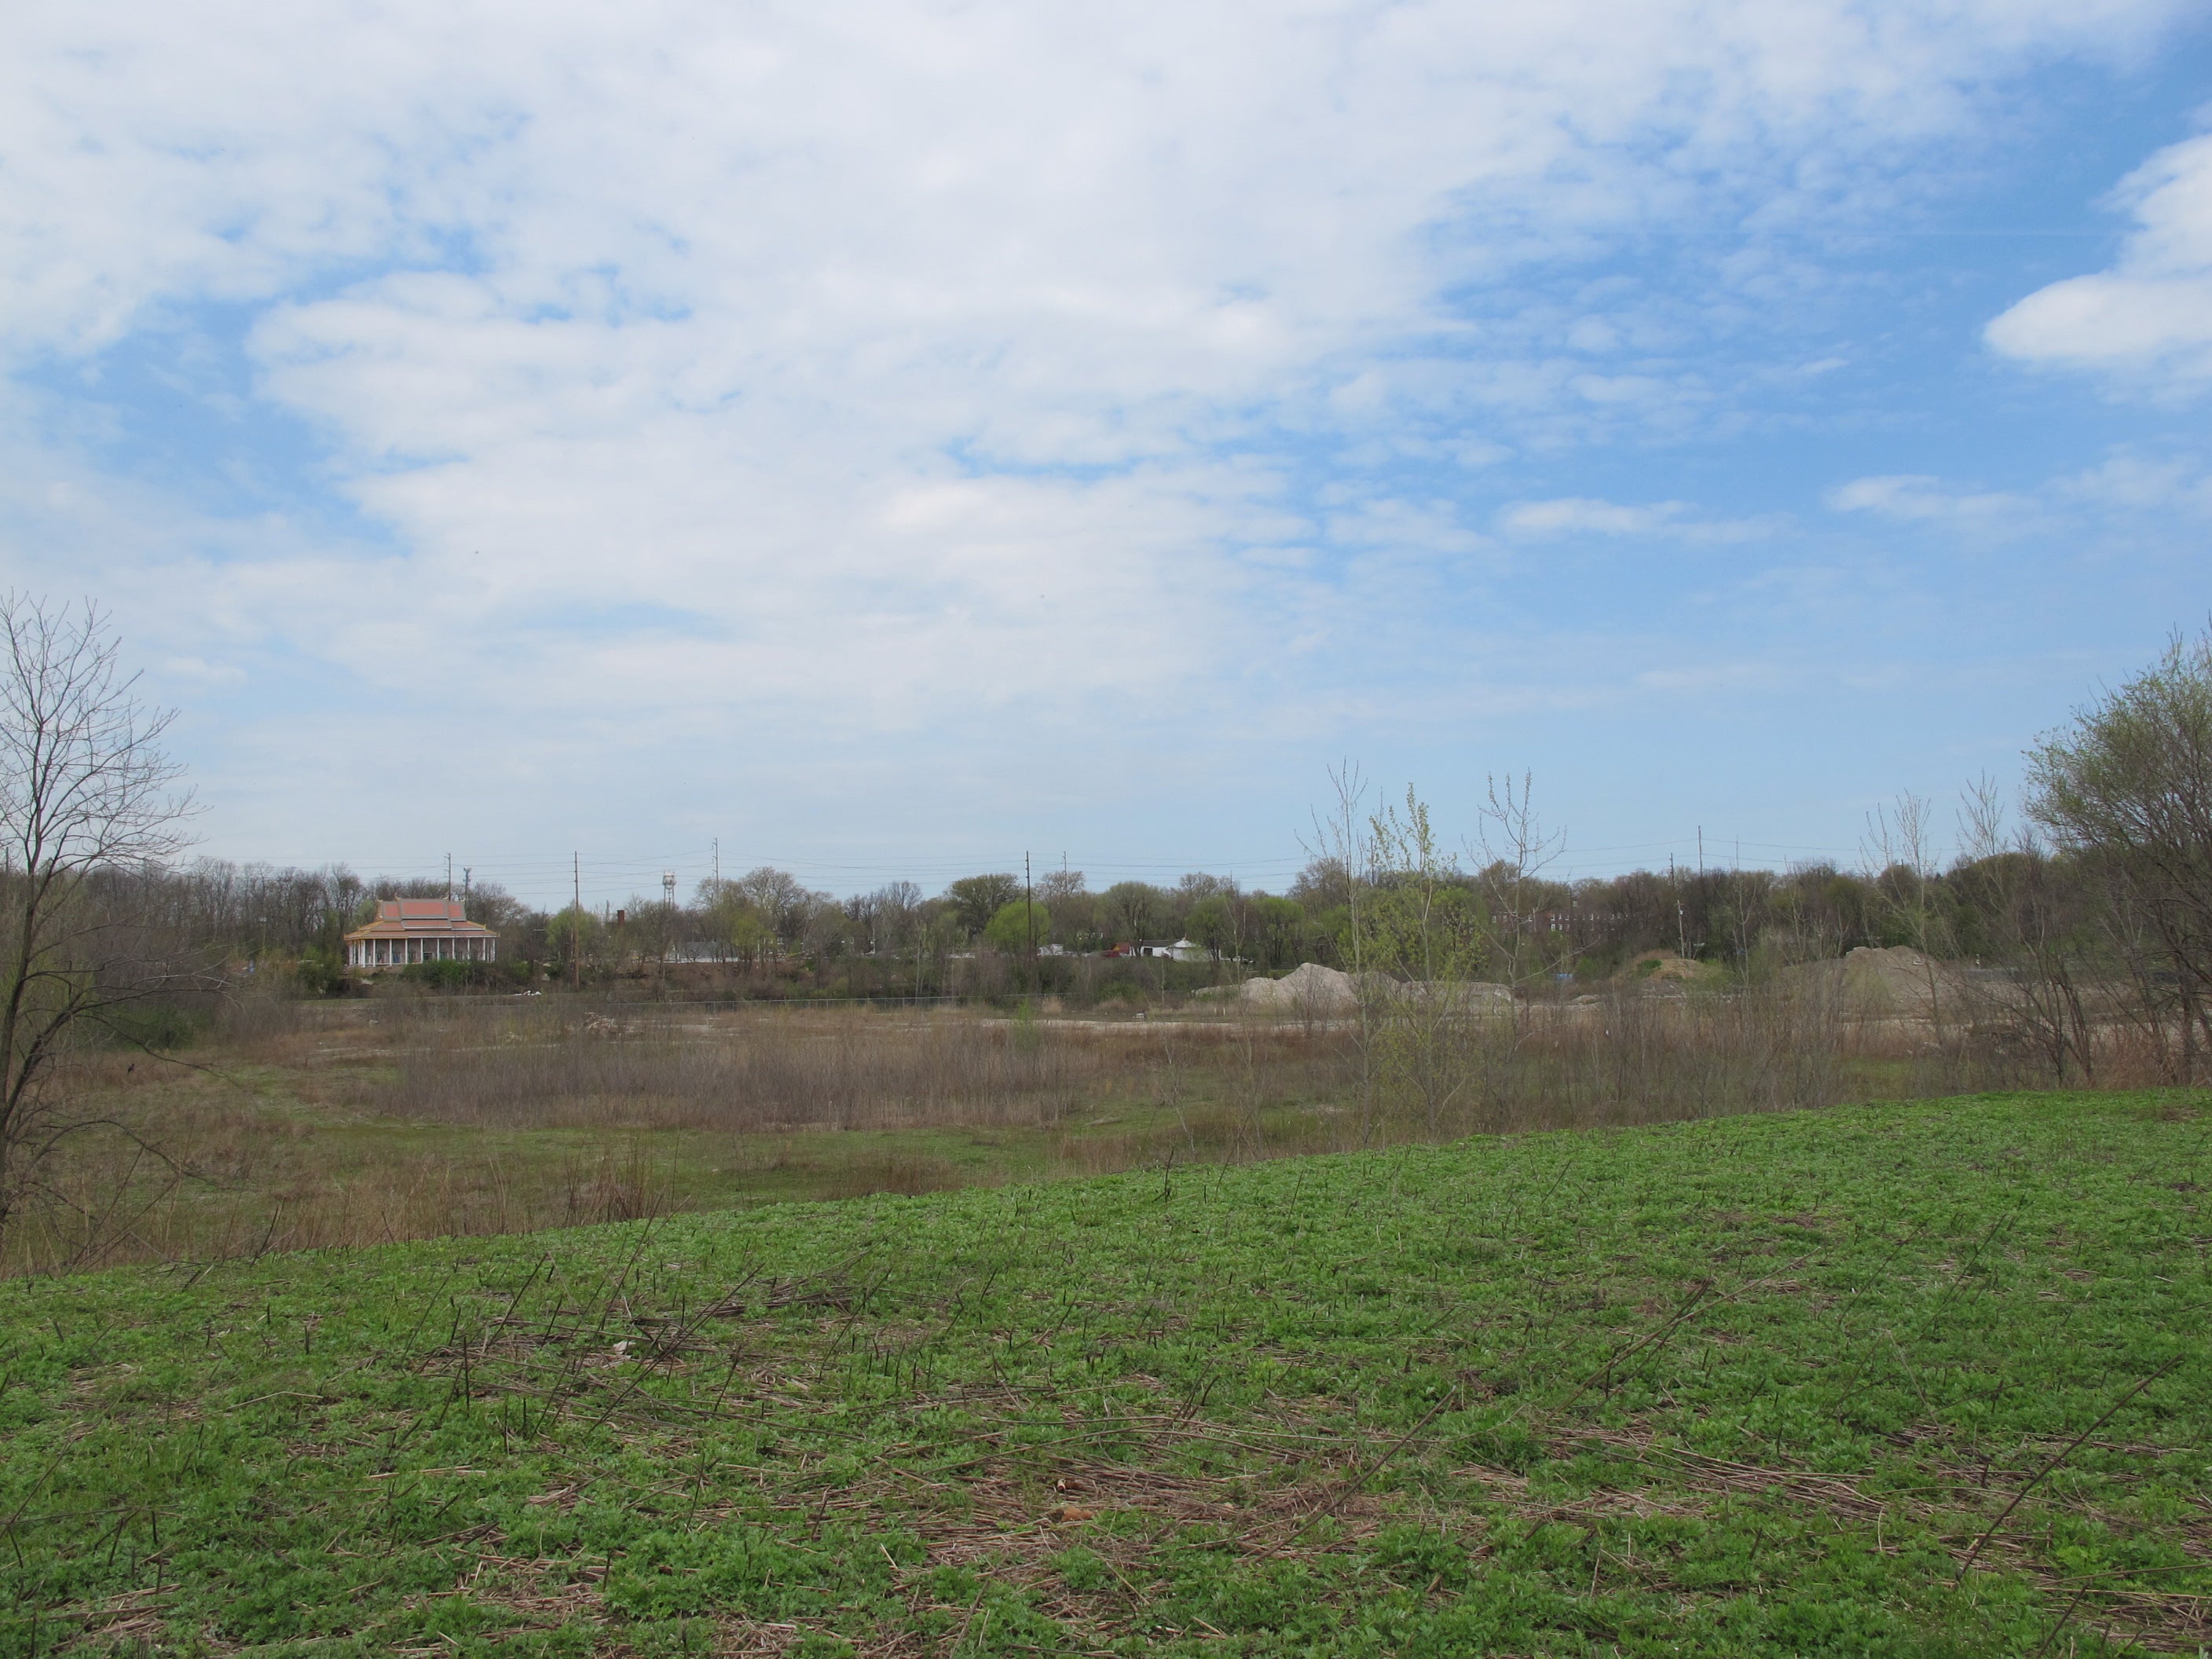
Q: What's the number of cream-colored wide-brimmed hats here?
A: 0